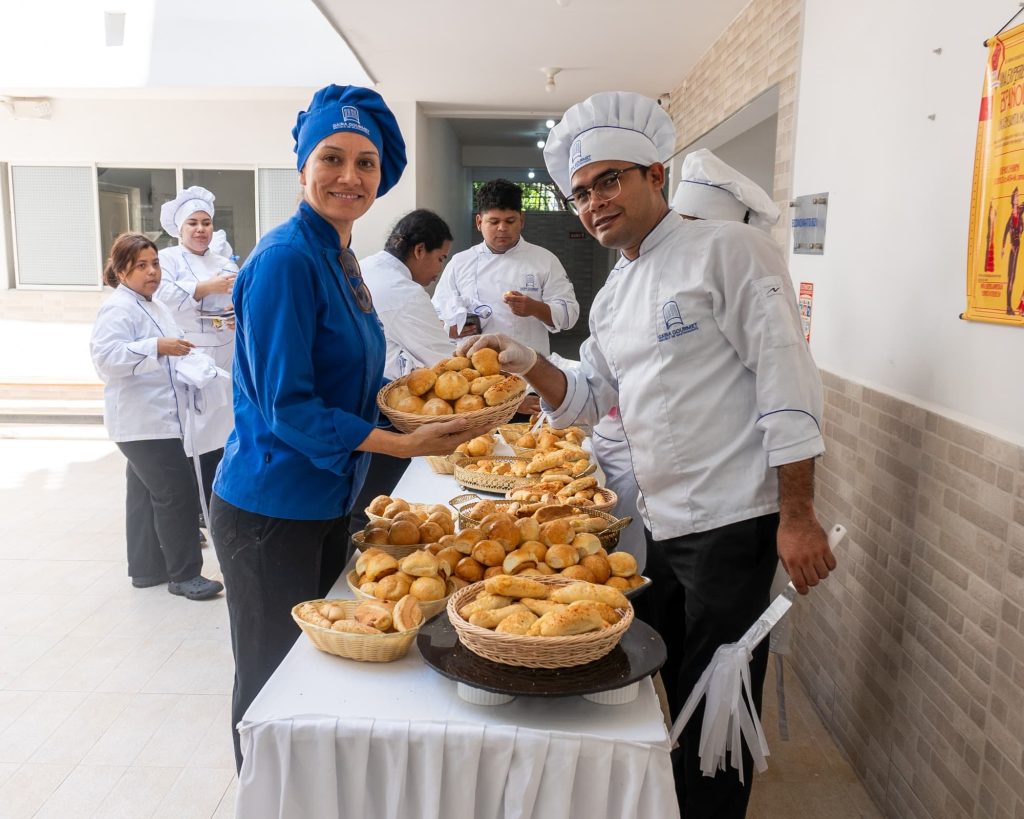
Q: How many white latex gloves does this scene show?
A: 1